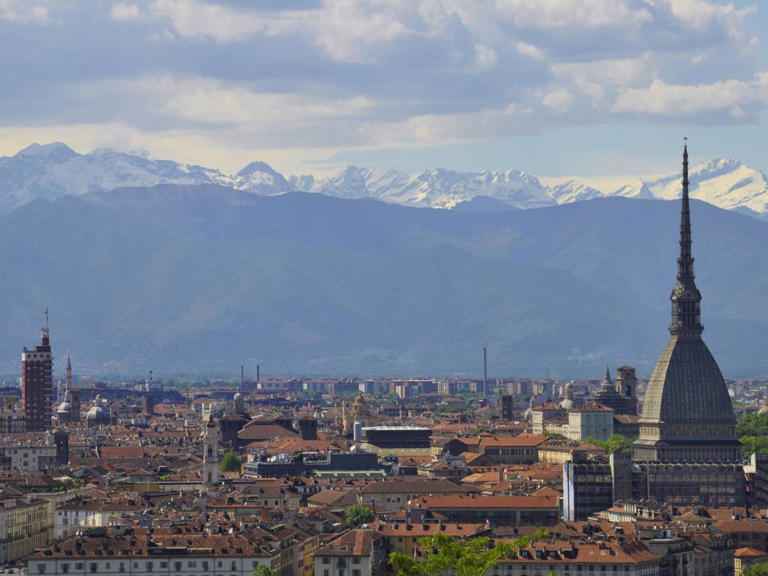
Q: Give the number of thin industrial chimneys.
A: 3